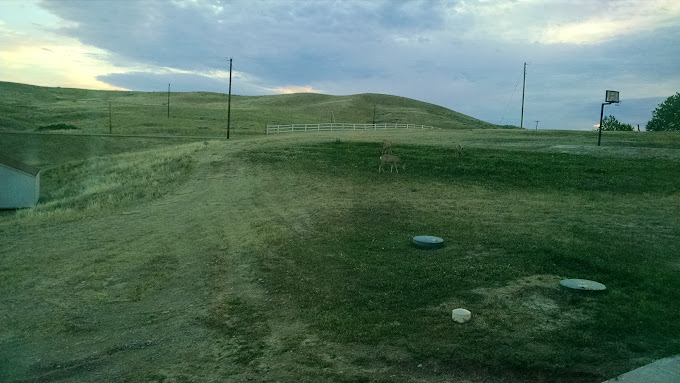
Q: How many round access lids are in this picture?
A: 2